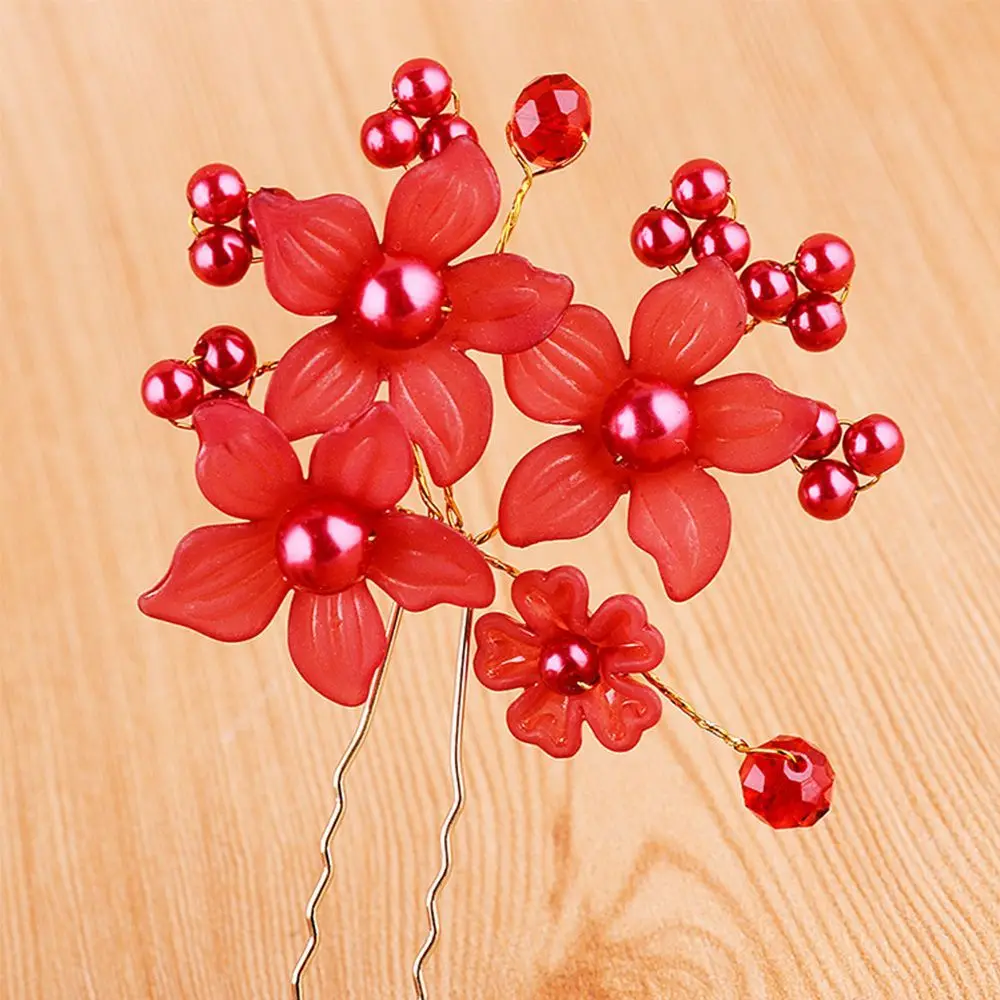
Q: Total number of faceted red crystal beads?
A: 2